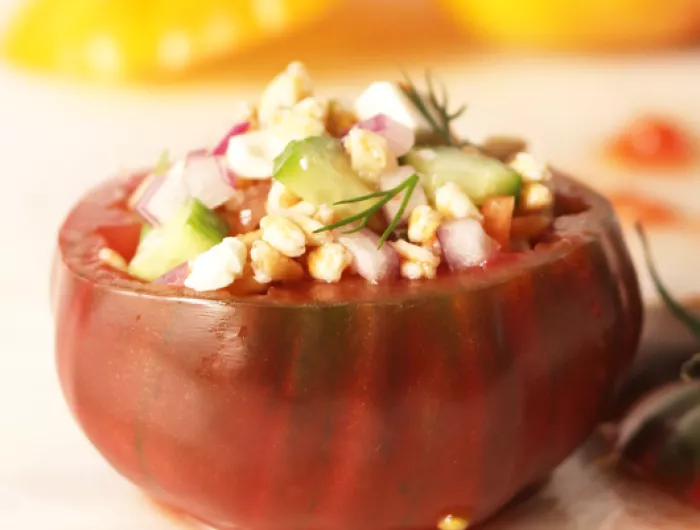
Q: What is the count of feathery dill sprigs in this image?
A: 2